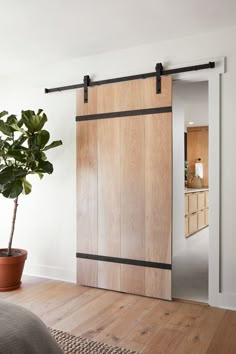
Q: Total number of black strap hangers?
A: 2